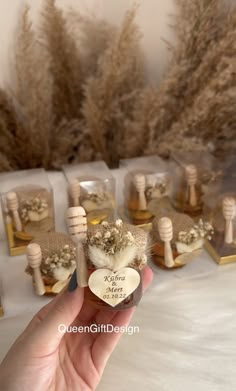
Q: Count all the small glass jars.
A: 8